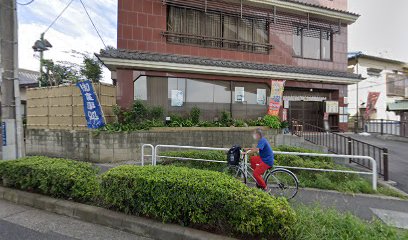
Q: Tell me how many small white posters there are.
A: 3